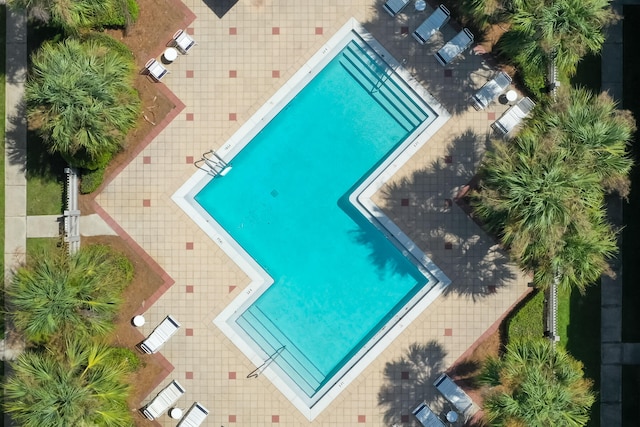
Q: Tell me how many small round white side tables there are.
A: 6